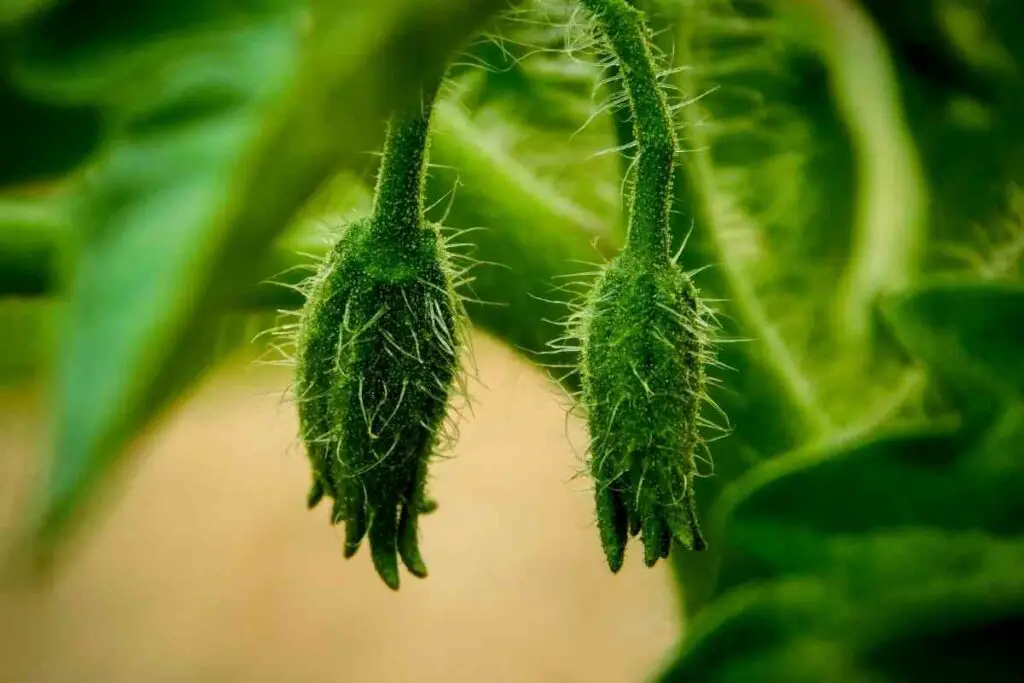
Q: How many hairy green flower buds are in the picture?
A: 2